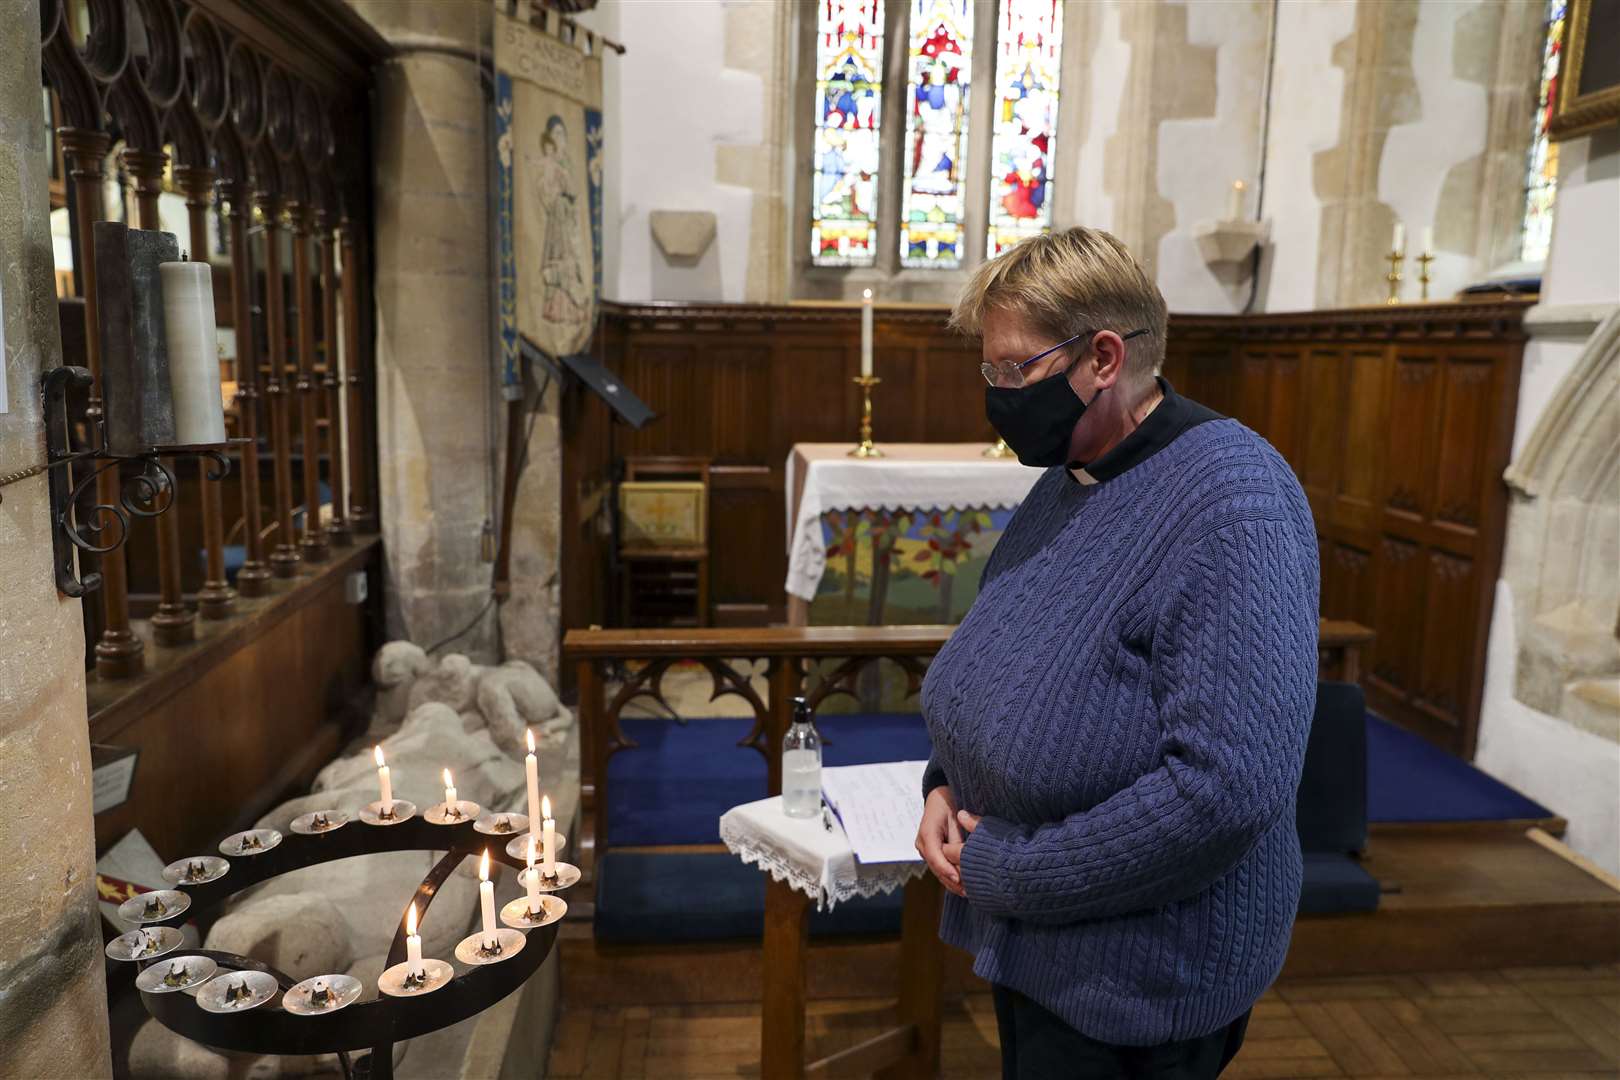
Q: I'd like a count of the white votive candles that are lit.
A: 7